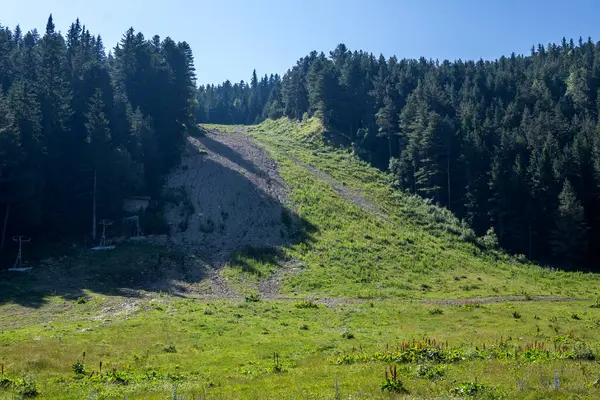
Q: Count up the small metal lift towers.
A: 3